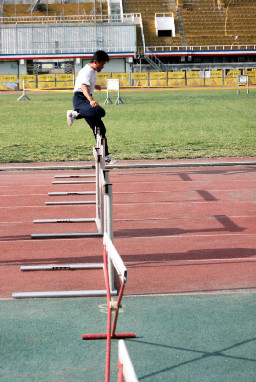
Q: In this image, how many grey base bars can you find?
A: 8